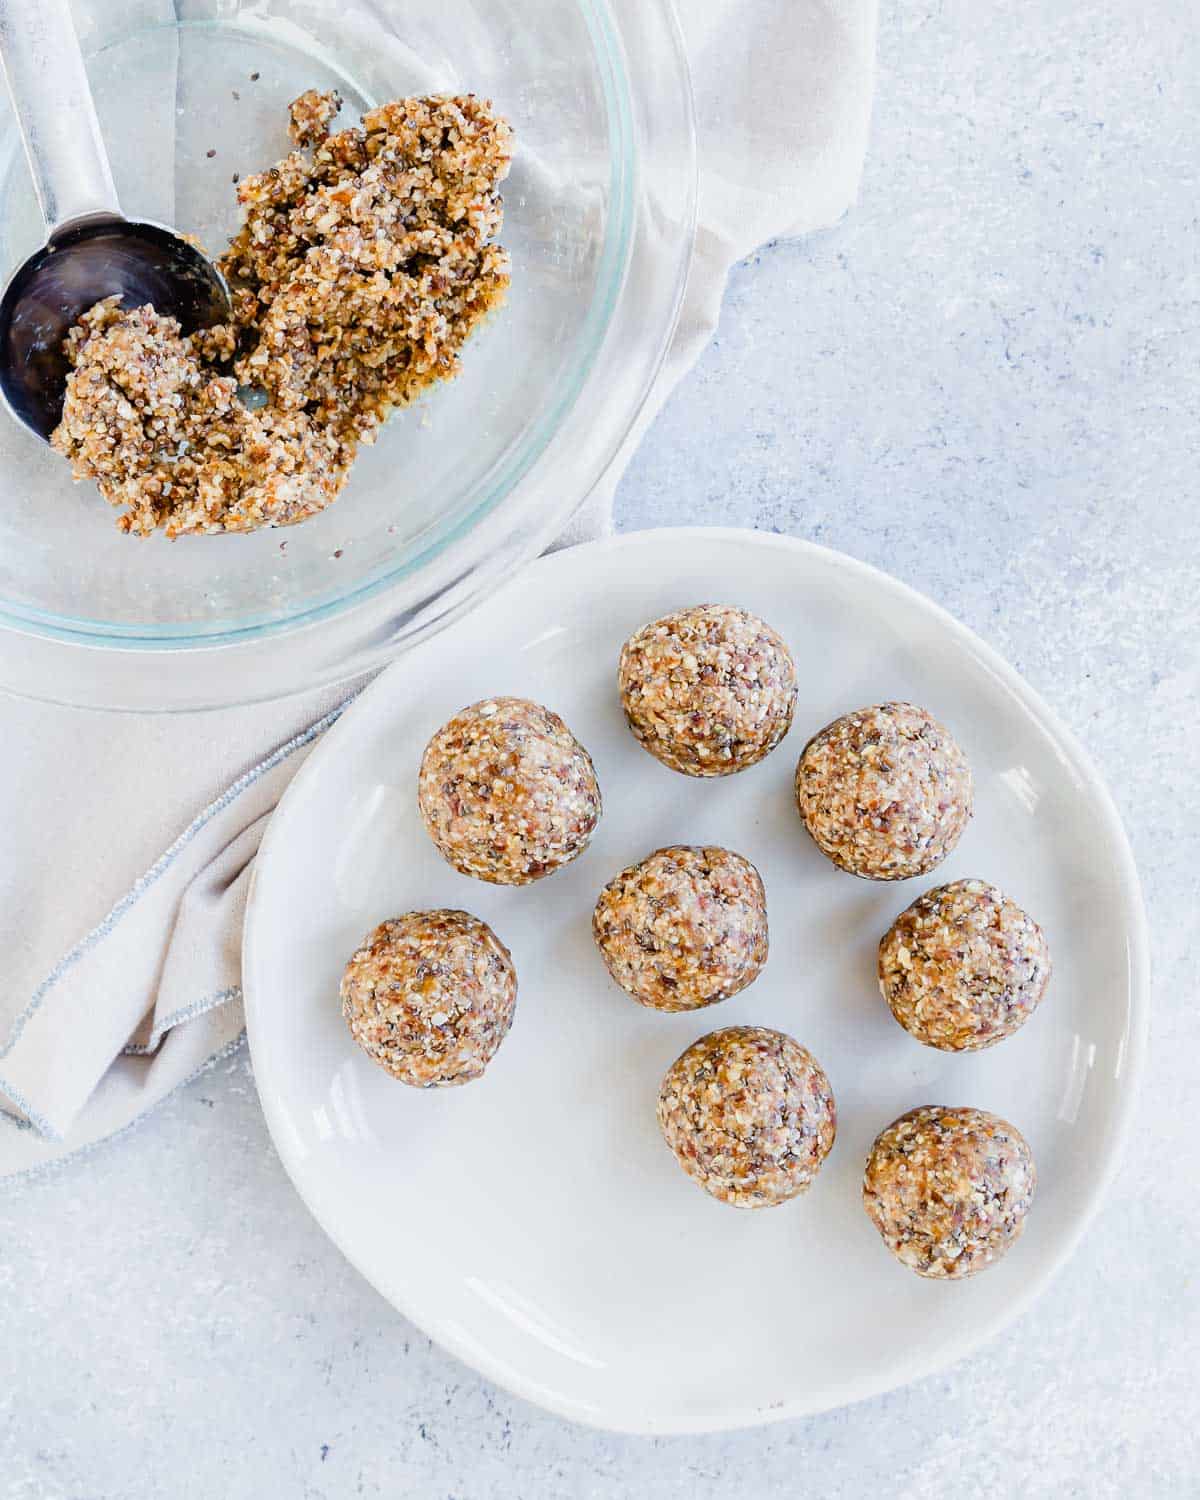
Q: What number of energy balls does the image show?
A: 8